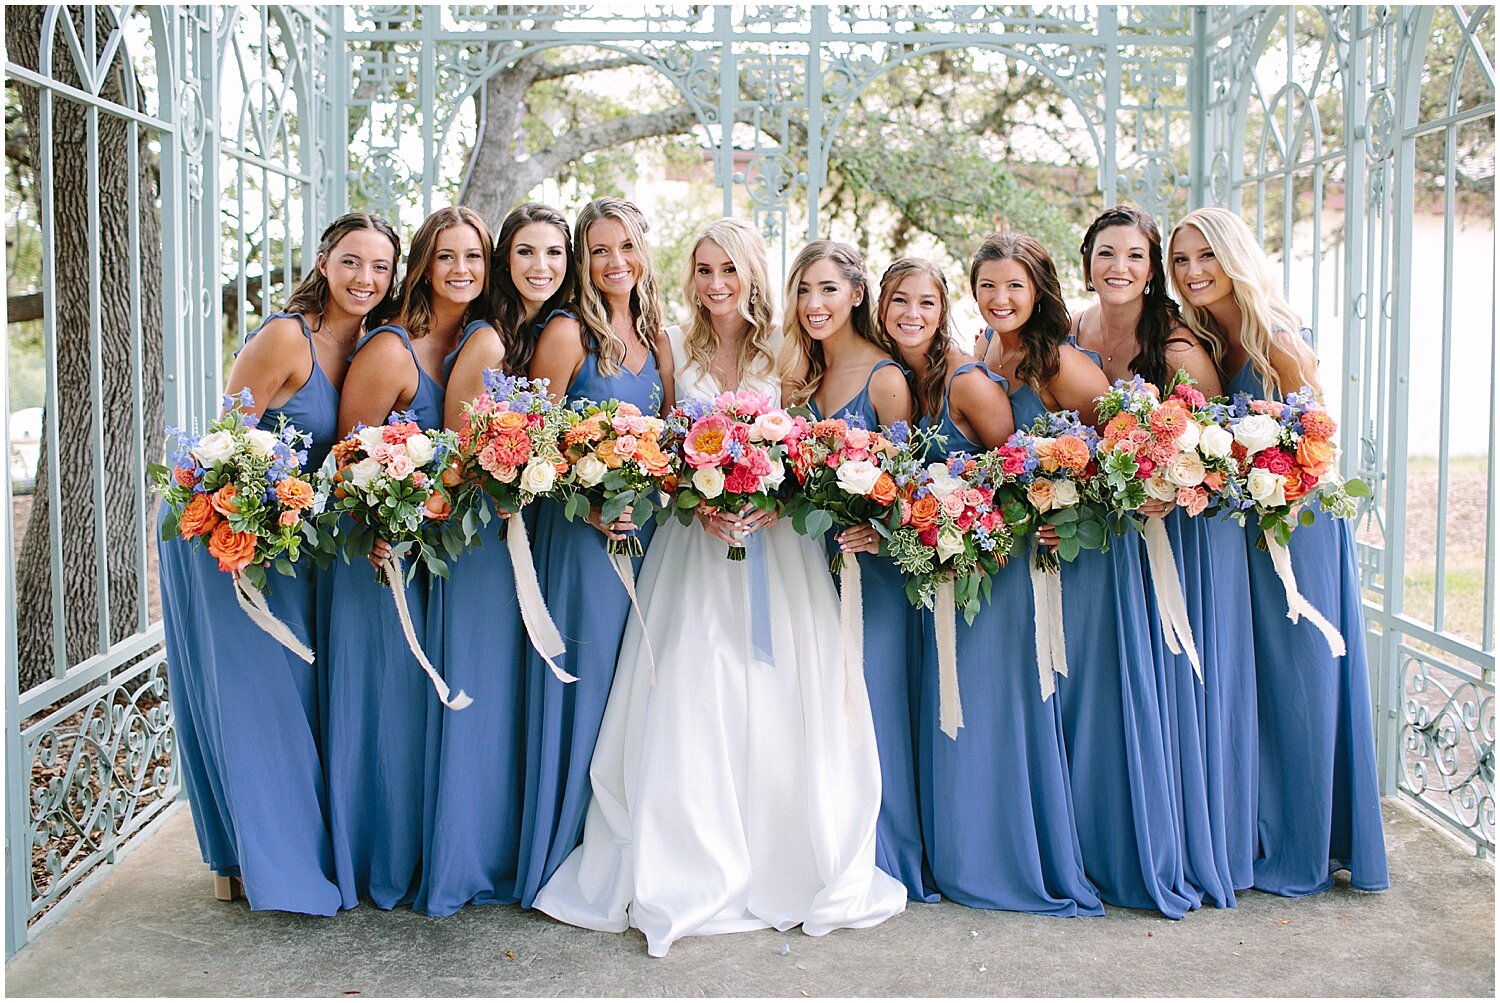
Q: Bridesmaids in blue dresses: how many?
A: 9